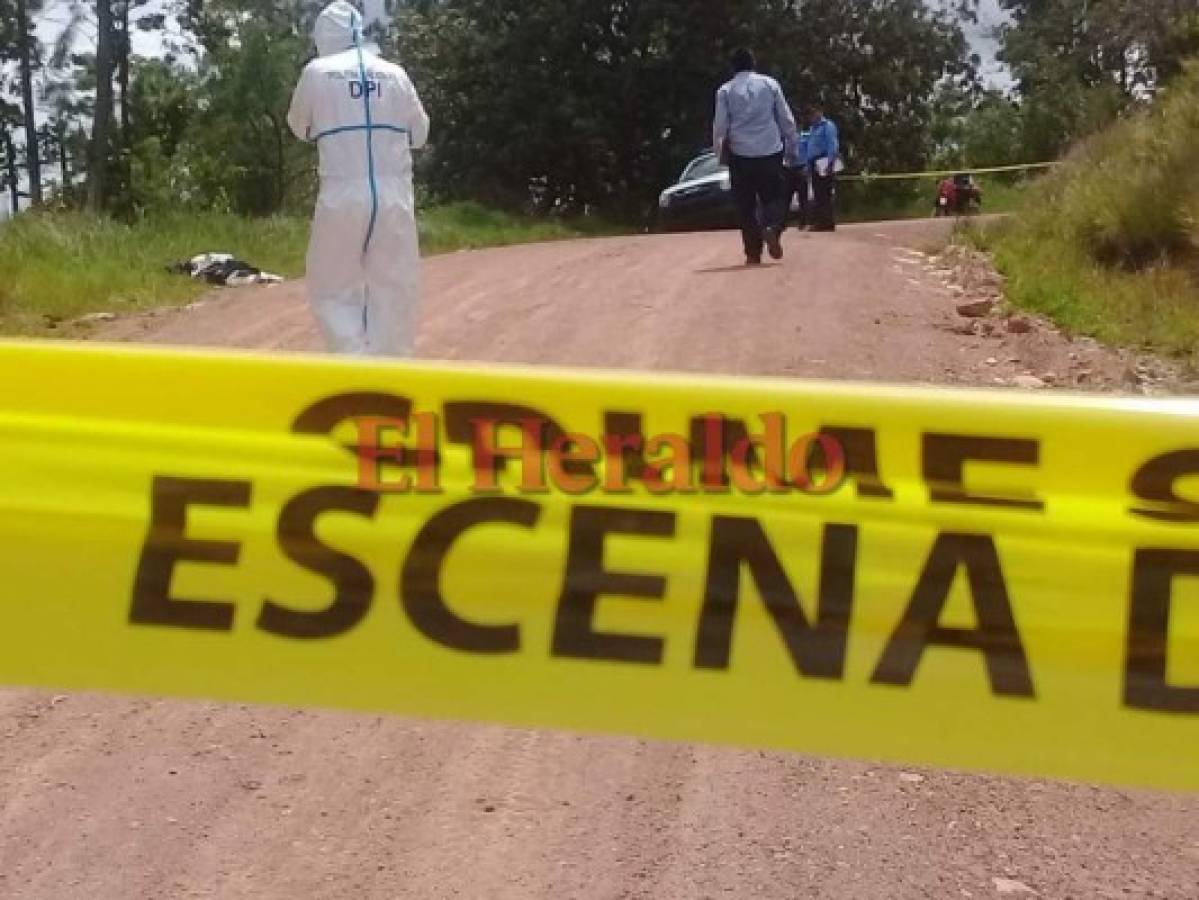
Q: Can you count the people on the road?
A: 4